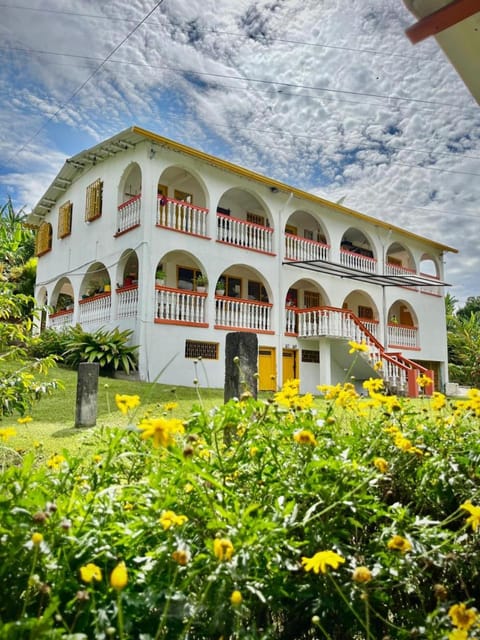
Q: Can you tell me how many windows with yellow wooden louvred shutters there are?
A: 3